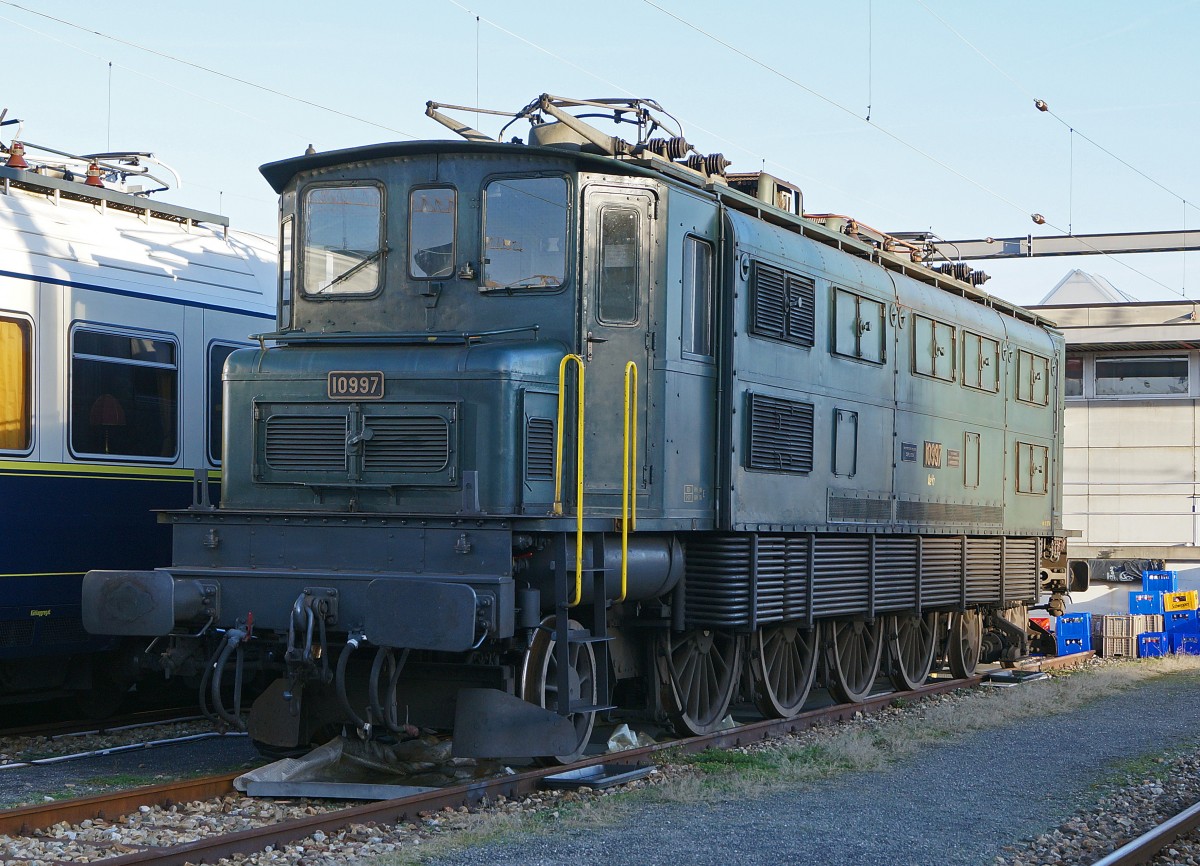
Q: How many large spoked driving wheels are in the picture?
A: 4